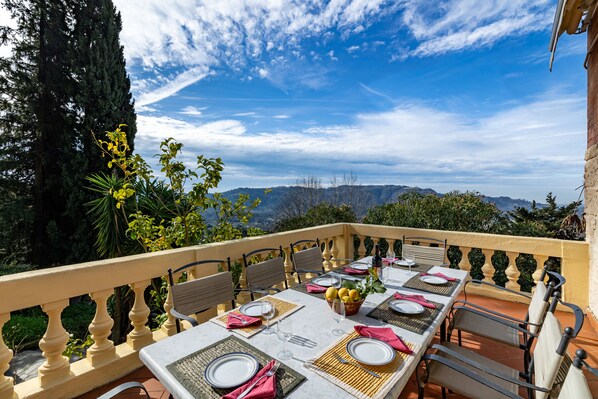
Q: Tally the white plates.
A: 8